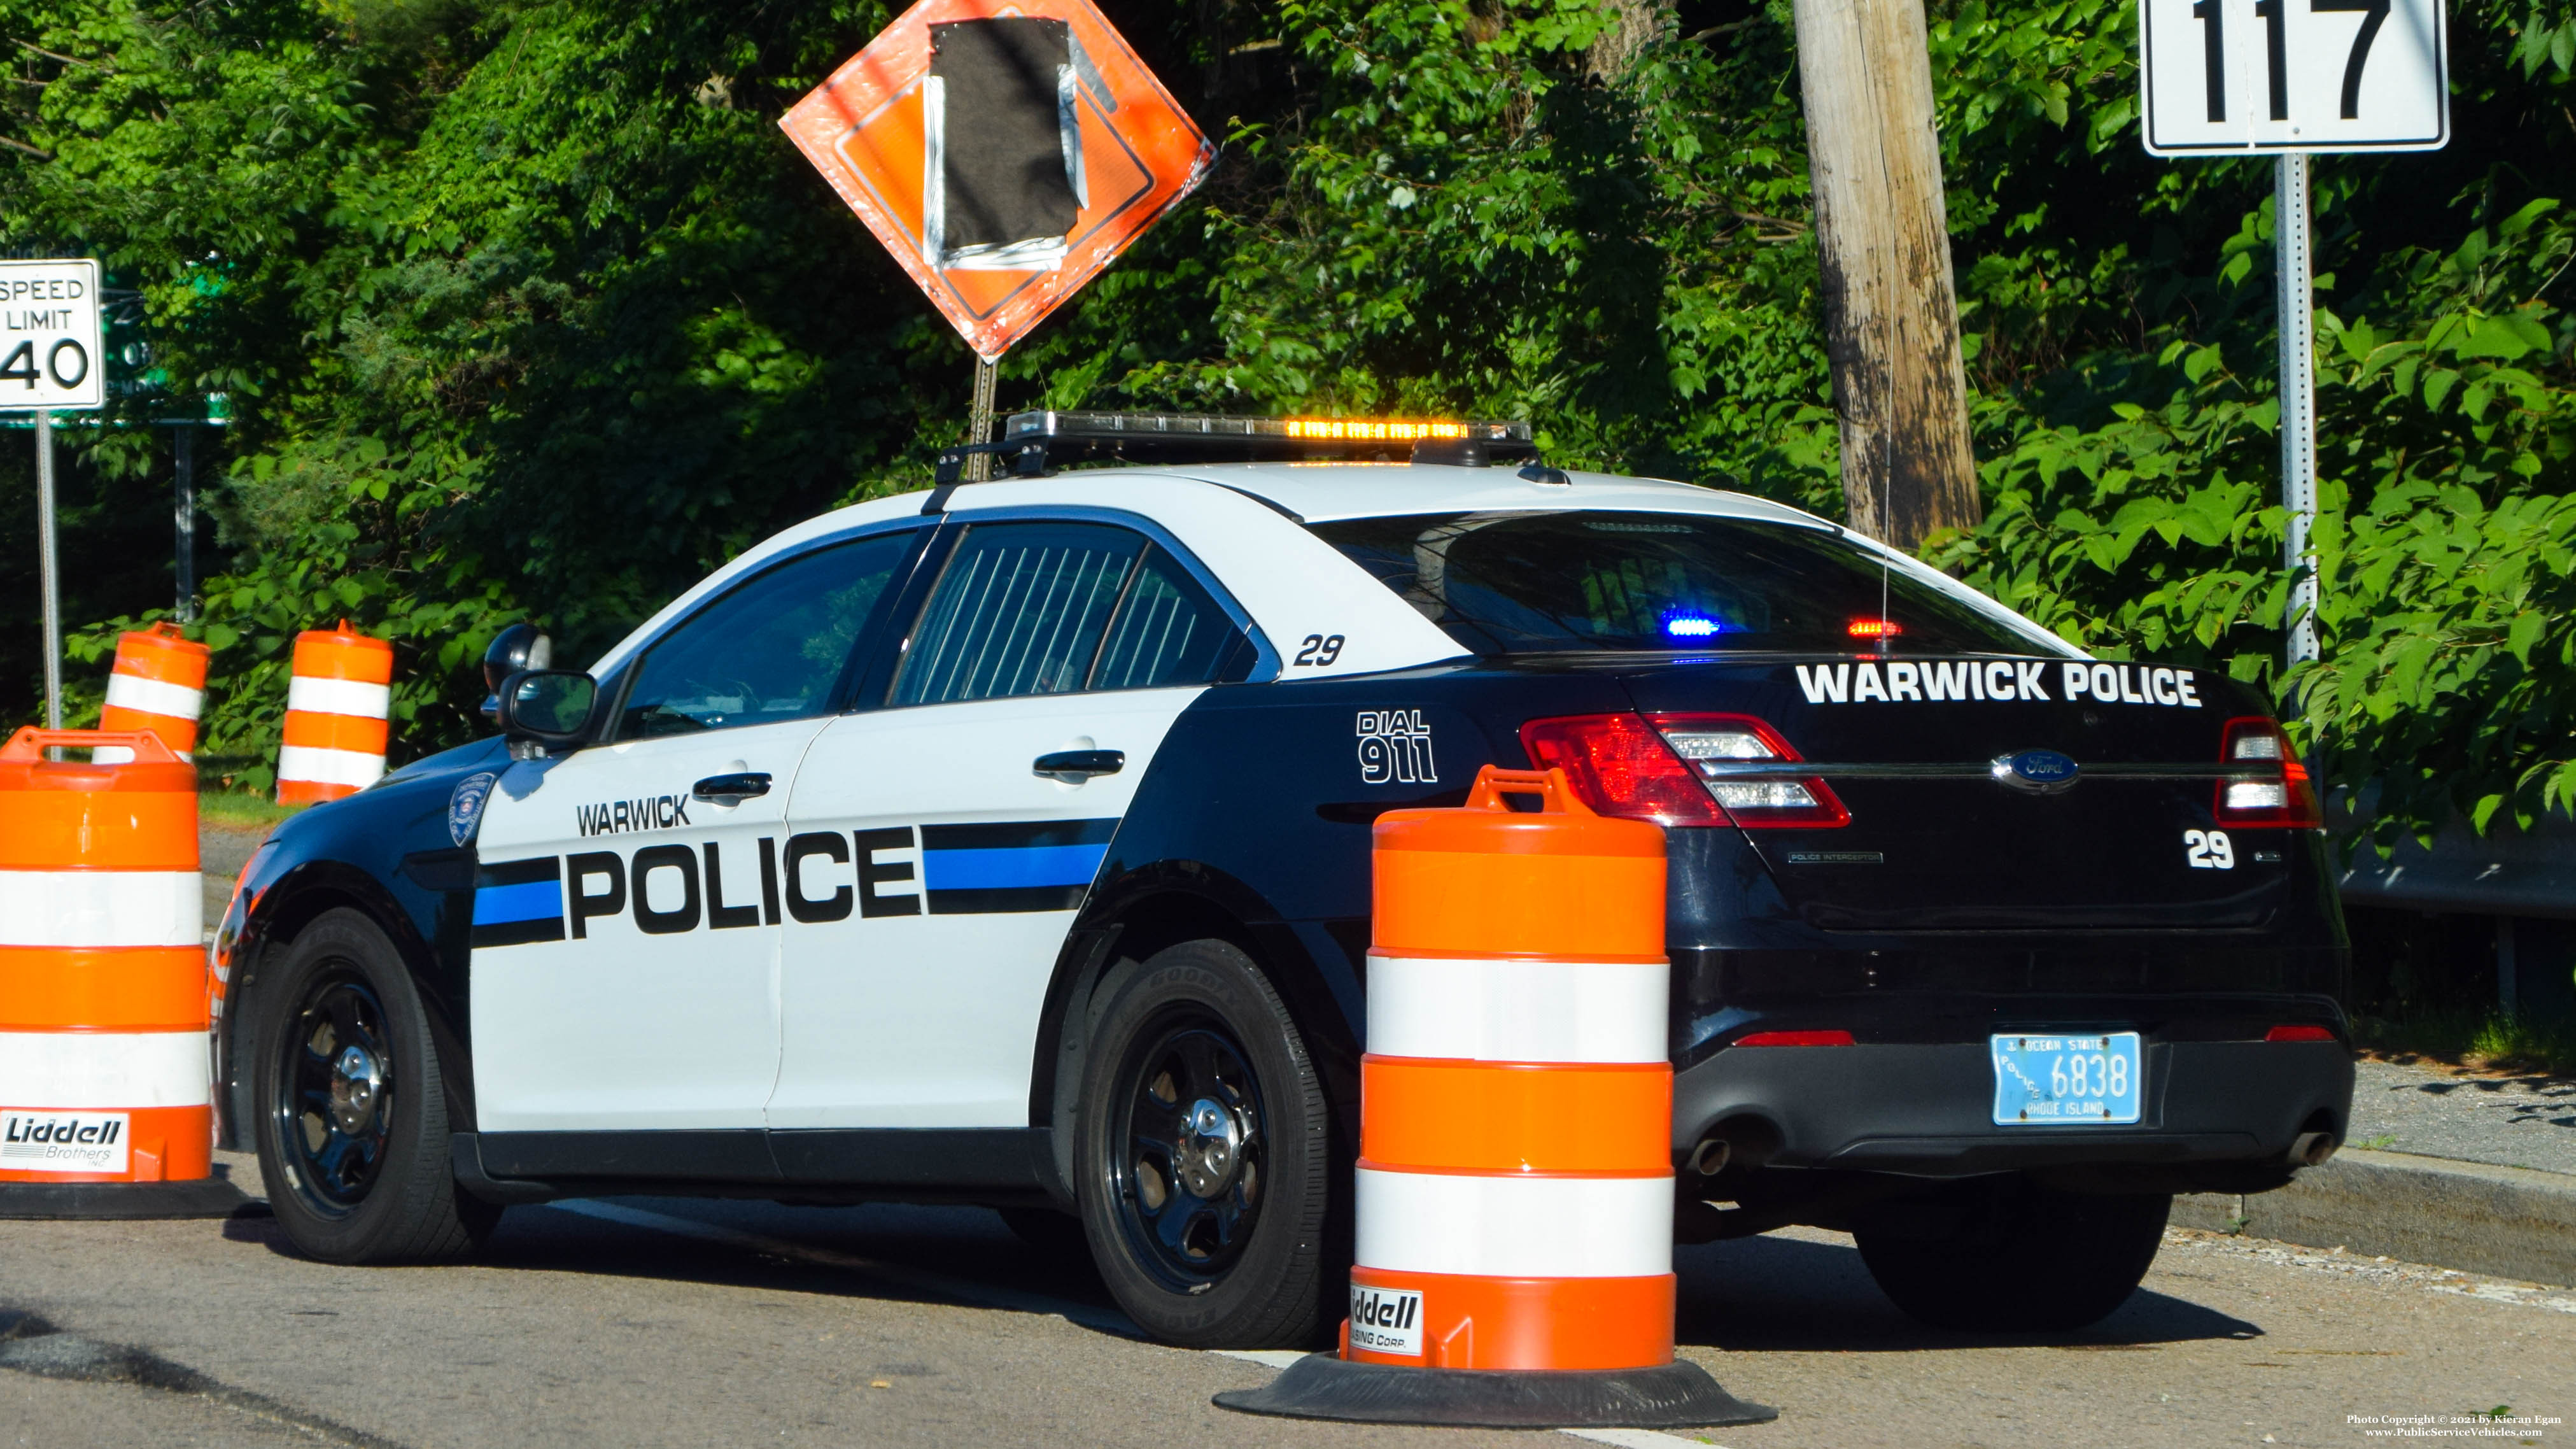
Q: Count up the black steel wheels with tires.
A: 2